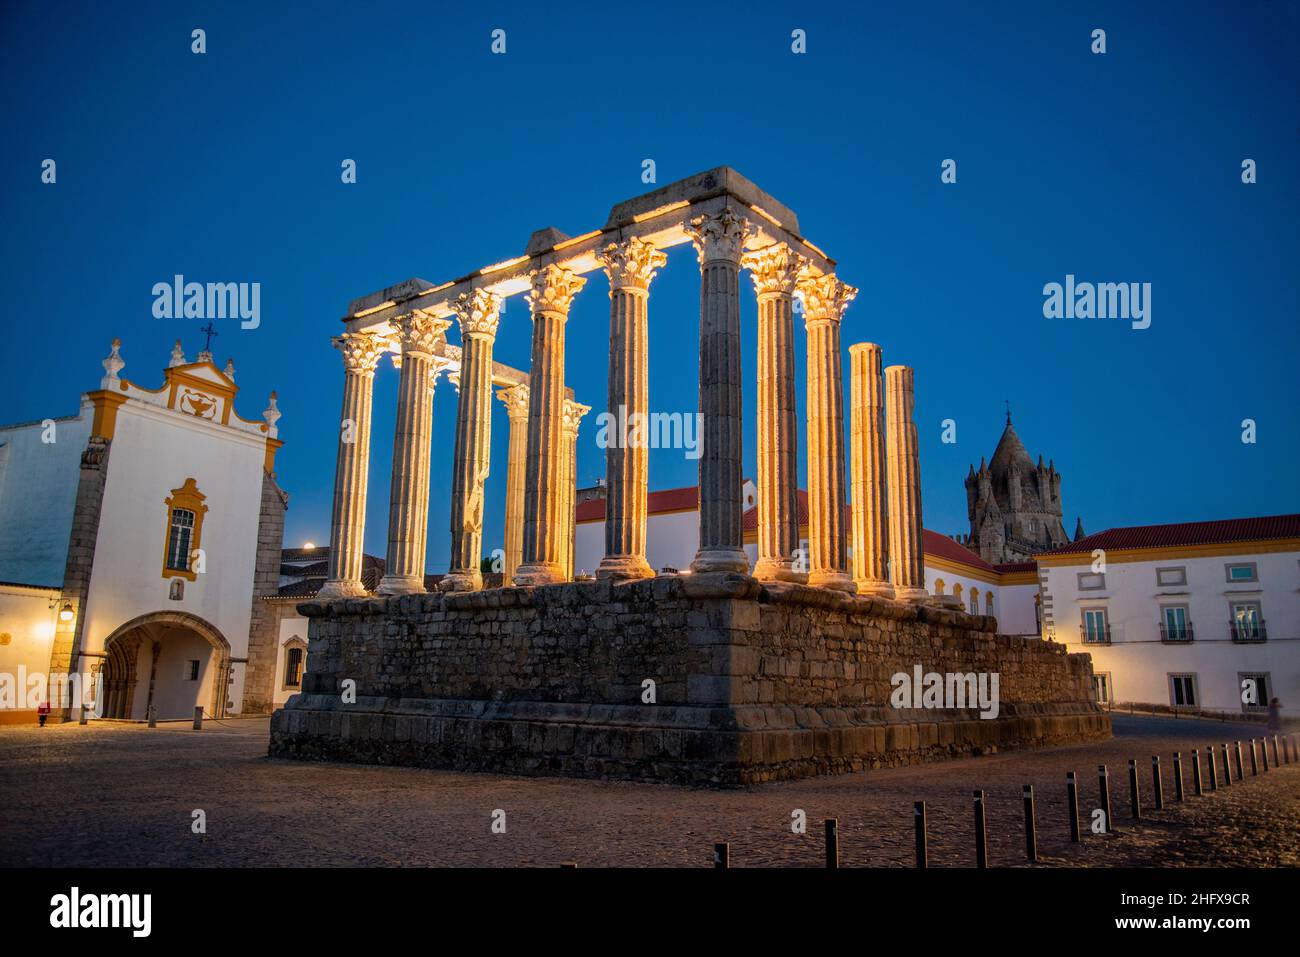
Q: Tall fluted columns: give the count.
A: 12